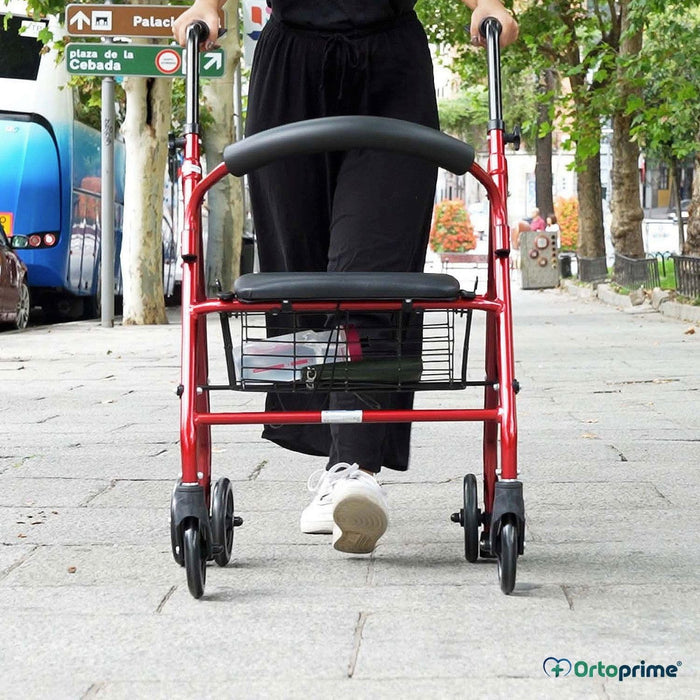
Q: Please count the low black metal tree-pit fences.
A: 3